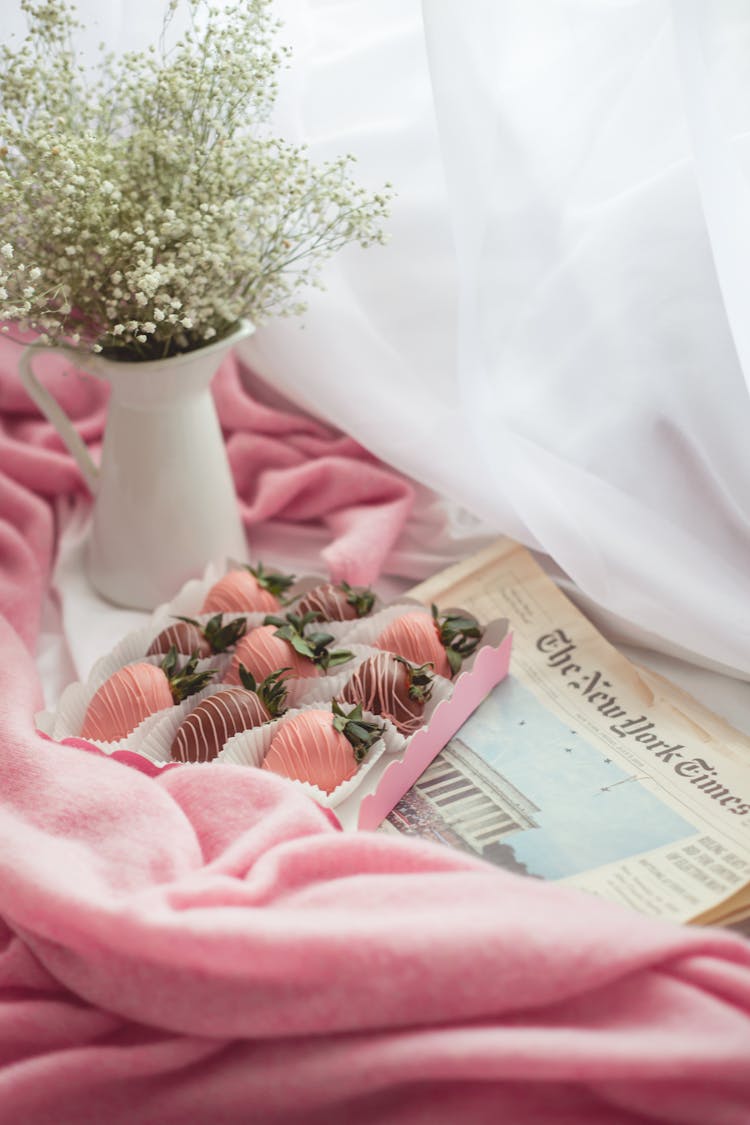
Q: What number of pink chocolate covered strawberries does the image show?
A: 5